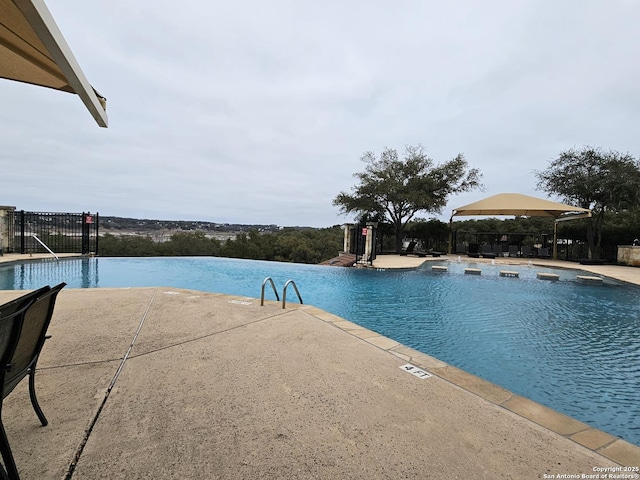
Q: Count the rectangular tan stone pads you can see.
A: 5